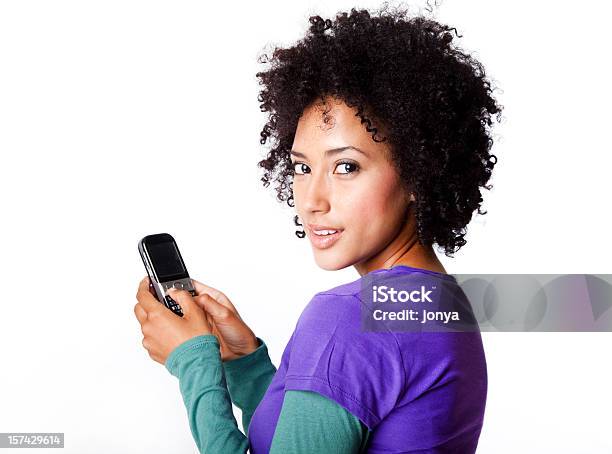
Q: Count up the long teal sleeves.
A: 2